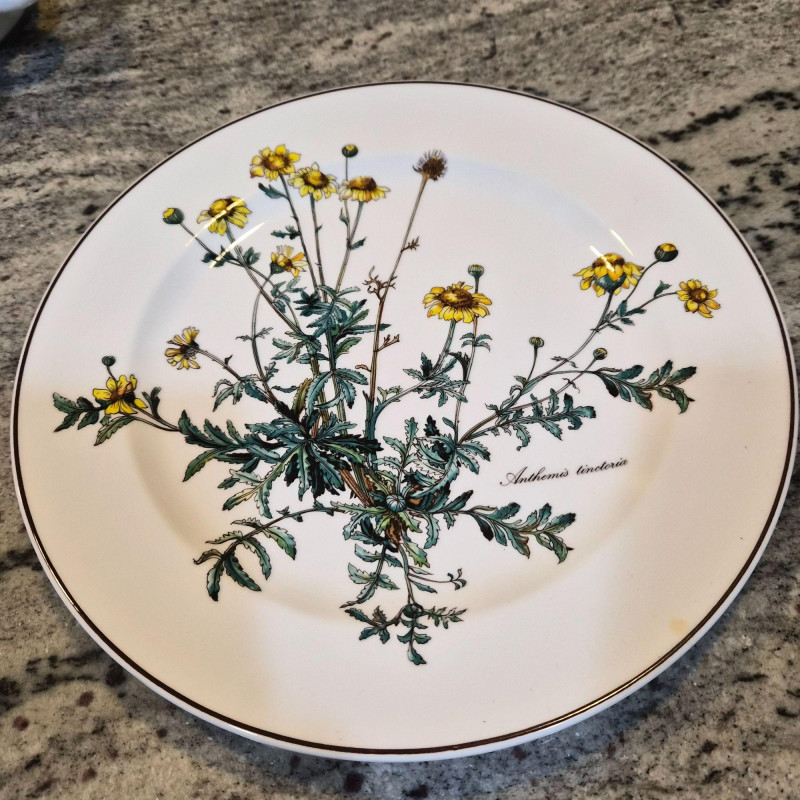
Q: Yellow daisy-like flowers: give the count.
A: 10